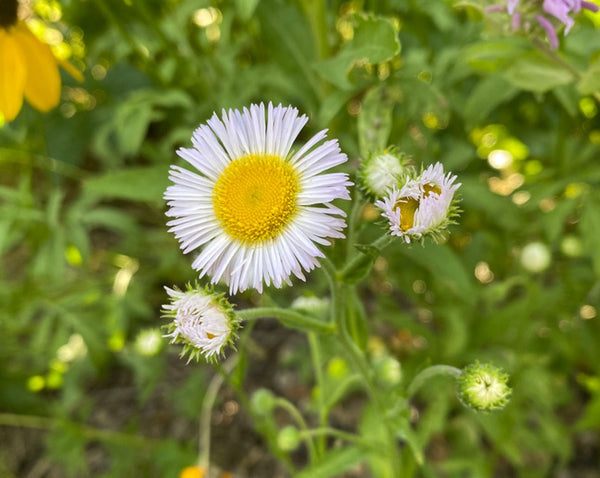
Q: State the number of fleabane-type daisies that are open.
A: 1